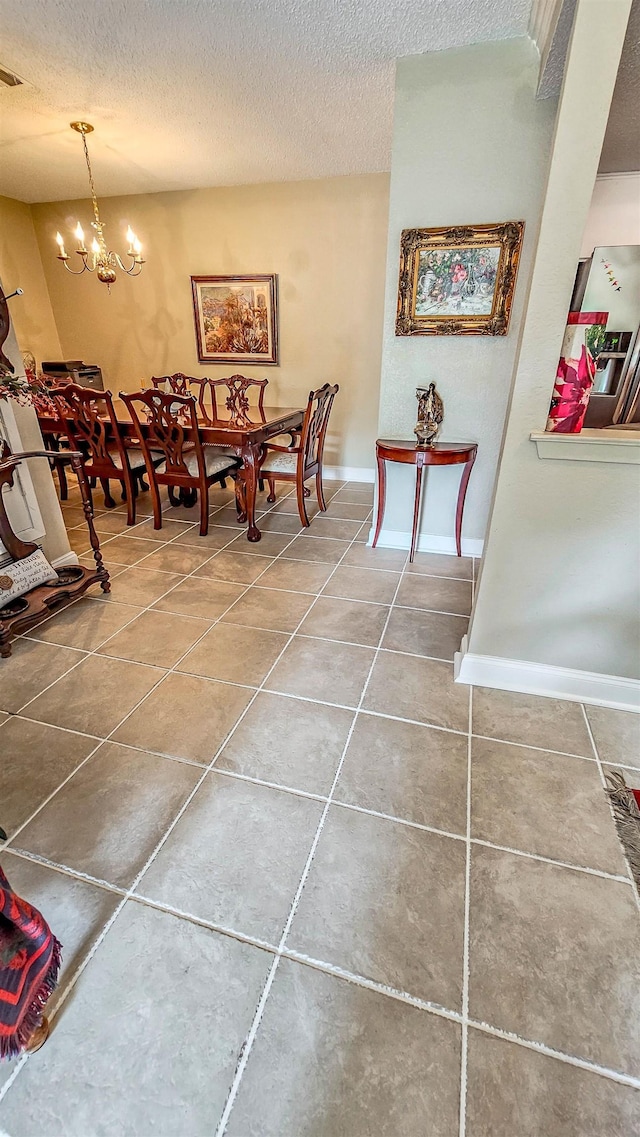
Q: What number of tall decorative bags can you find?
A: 1